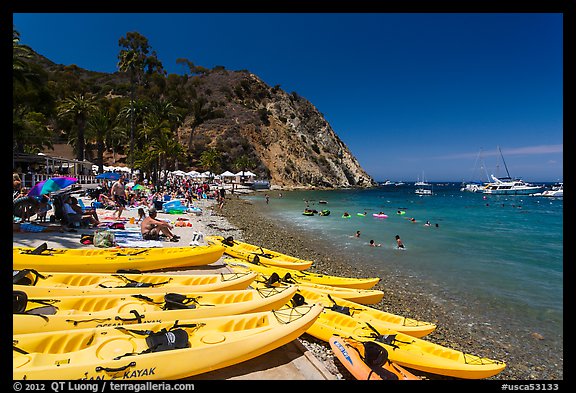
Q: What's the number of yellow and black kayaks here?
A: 9